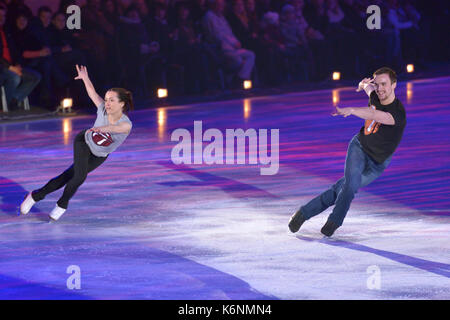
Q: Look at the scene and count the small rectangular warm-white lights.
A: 5